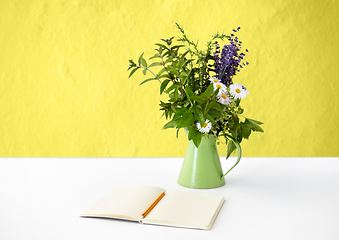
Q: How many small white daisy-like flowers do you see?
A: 5